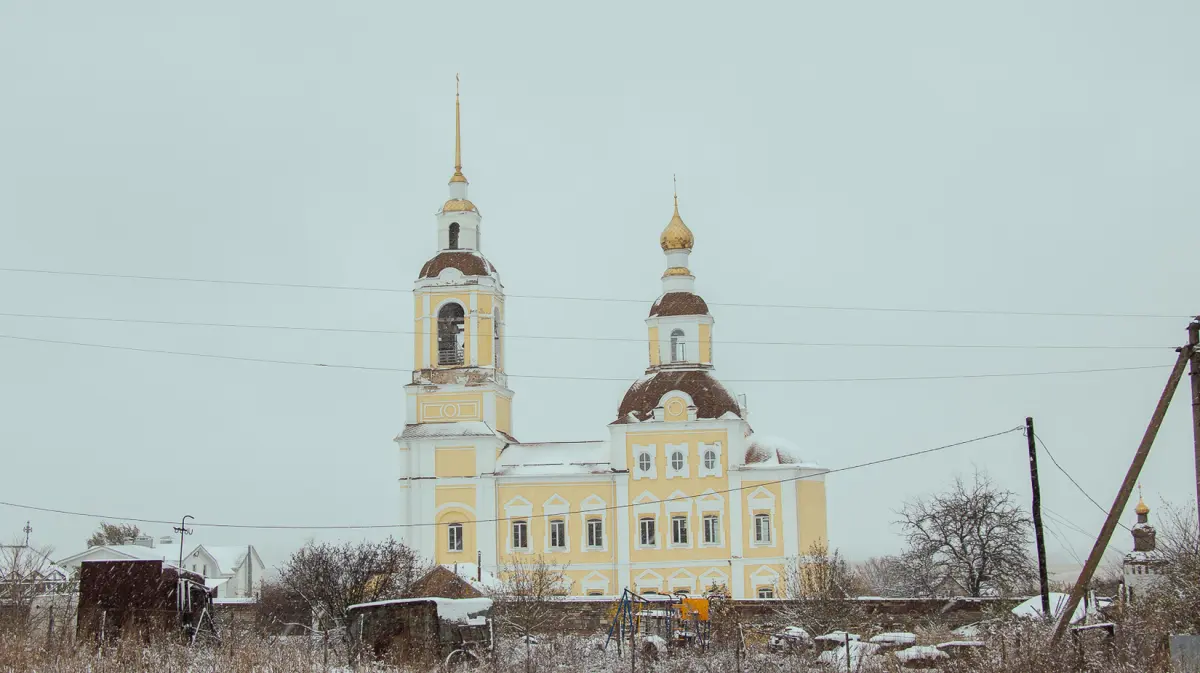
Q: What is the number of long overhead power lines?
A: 4